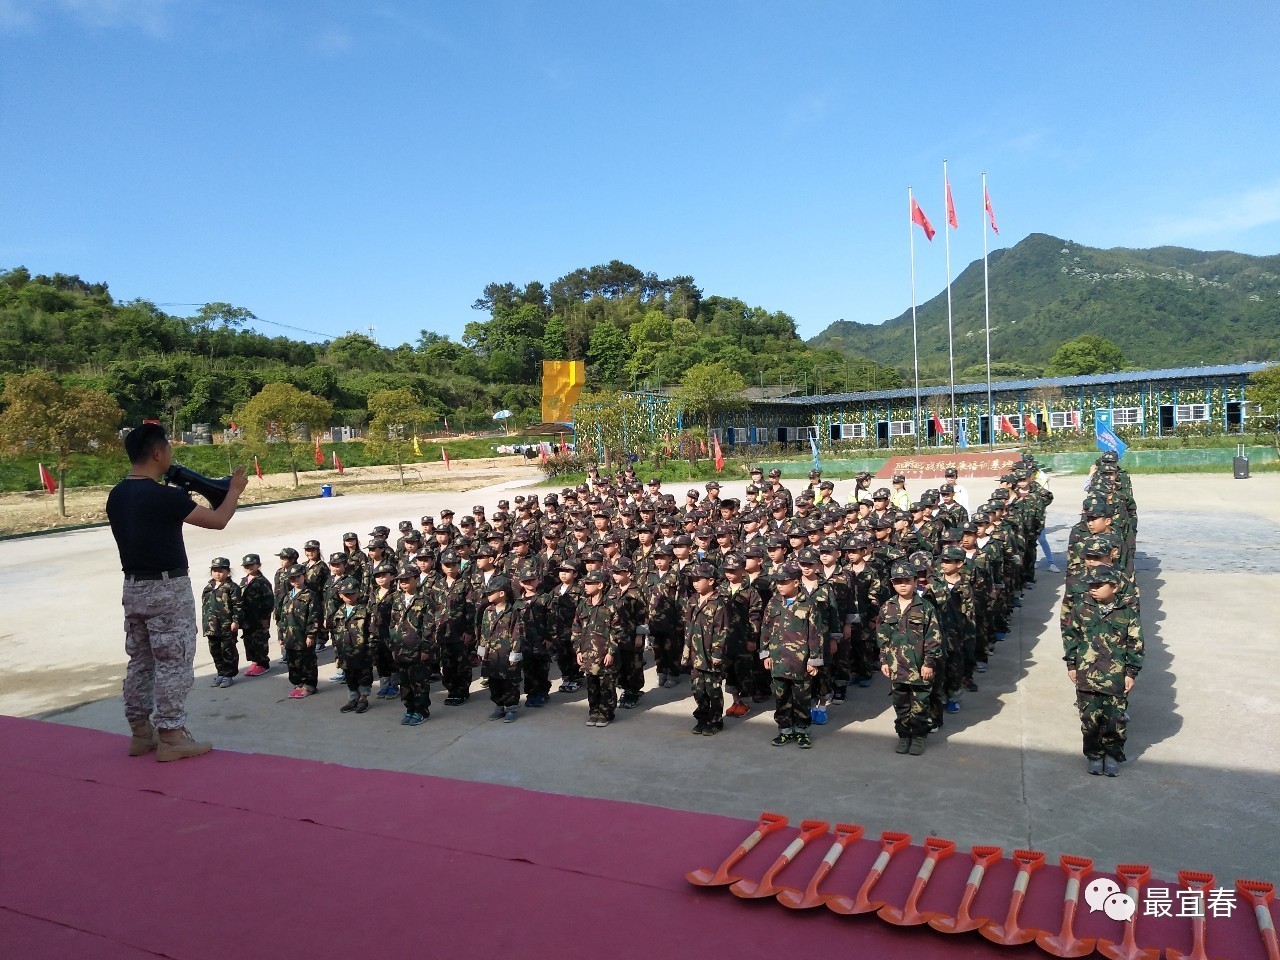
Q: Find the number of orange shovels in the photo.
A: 11